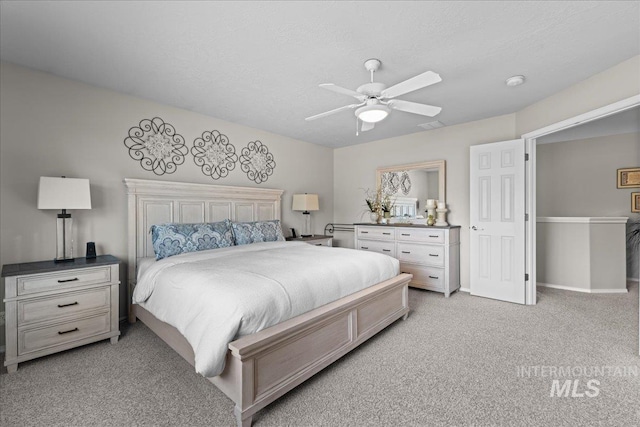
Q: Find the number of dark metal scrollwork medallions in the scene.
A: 3